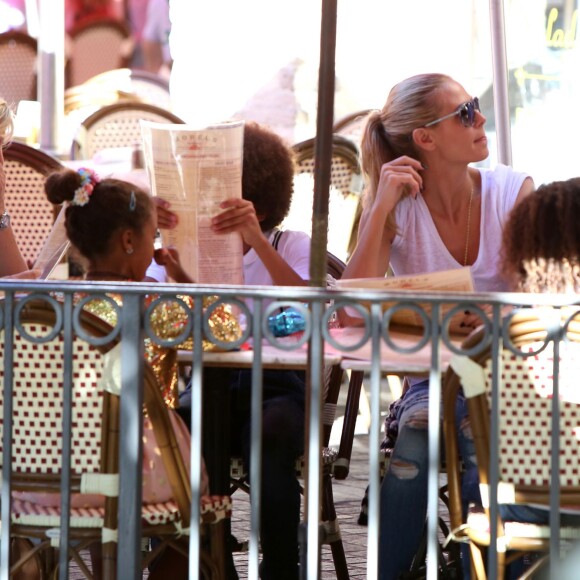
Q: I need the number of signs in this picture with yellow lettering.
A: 1